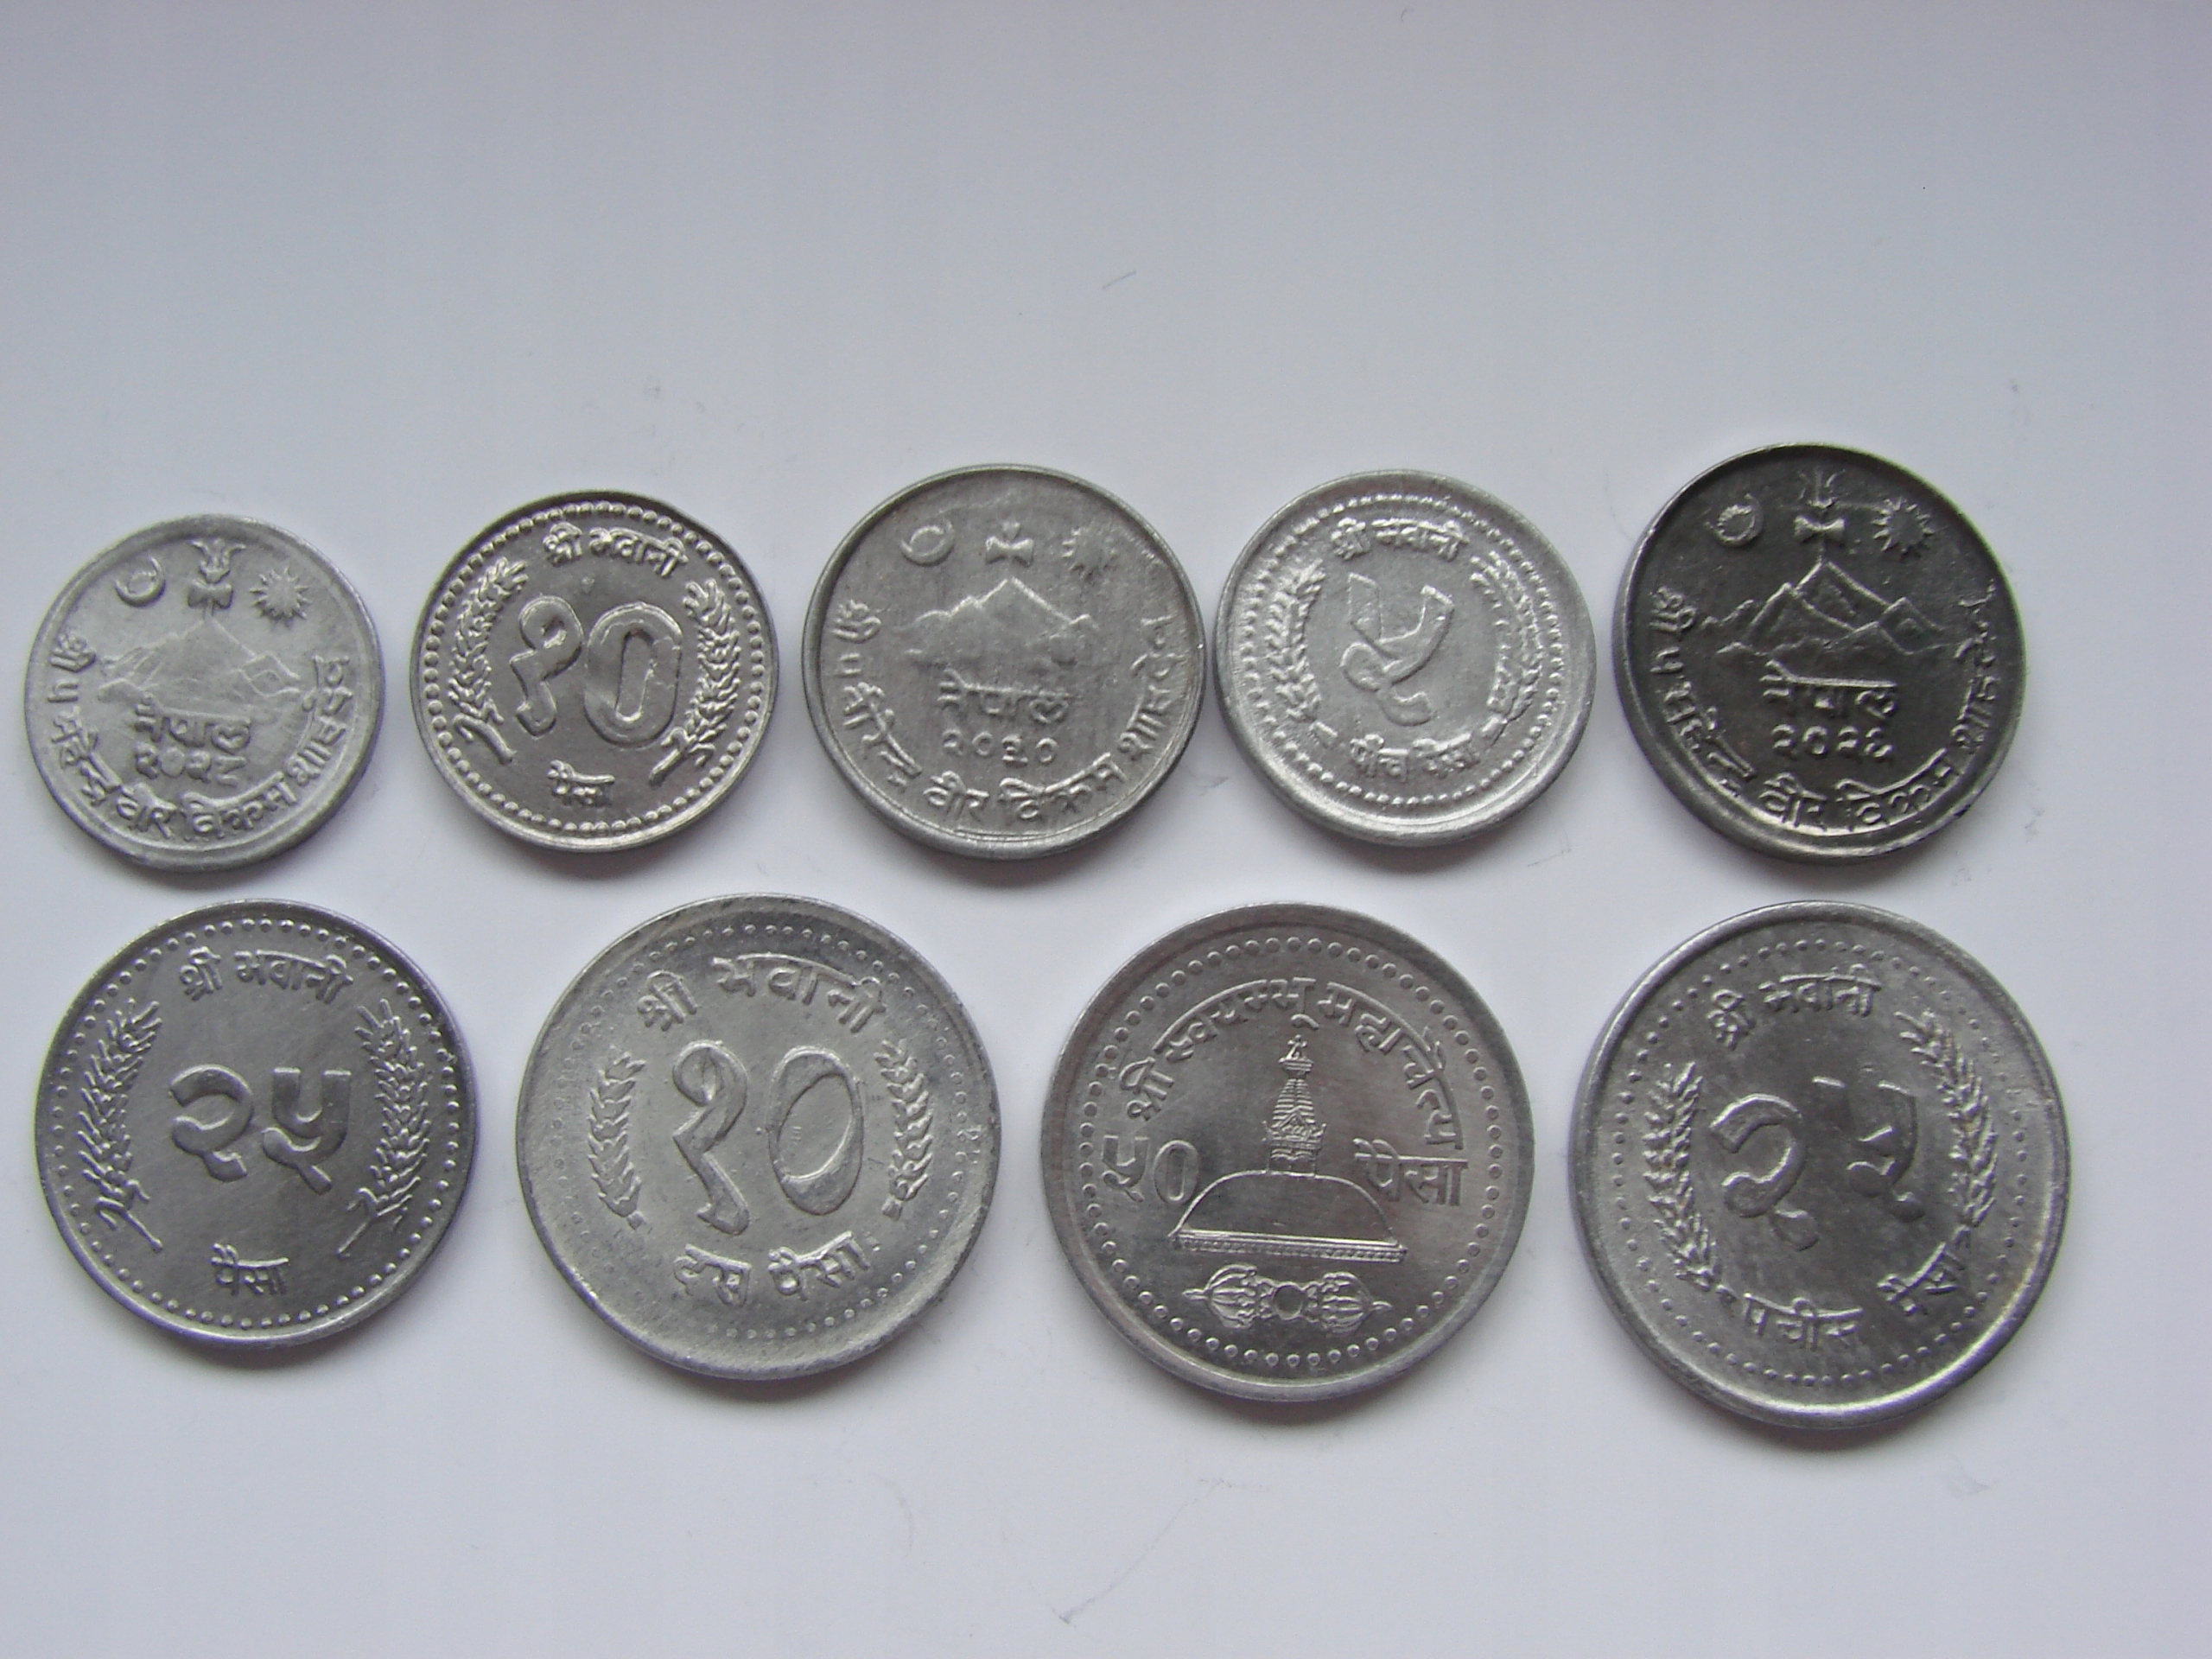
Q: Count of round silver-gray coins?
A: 9